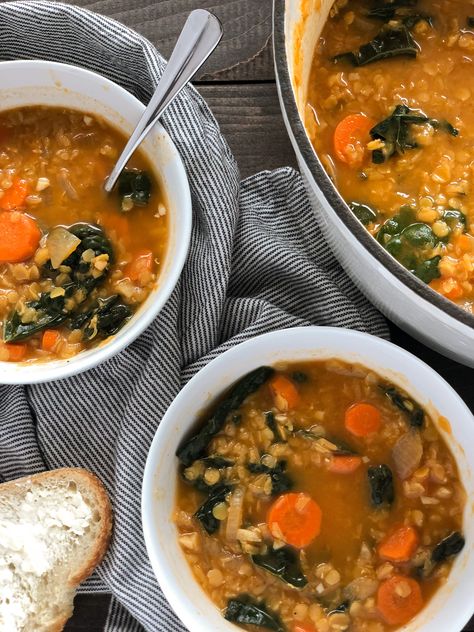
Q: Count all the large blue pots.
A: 0